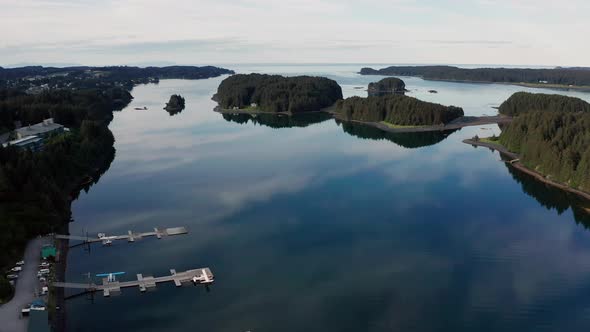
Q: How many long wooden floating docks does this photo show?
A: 2